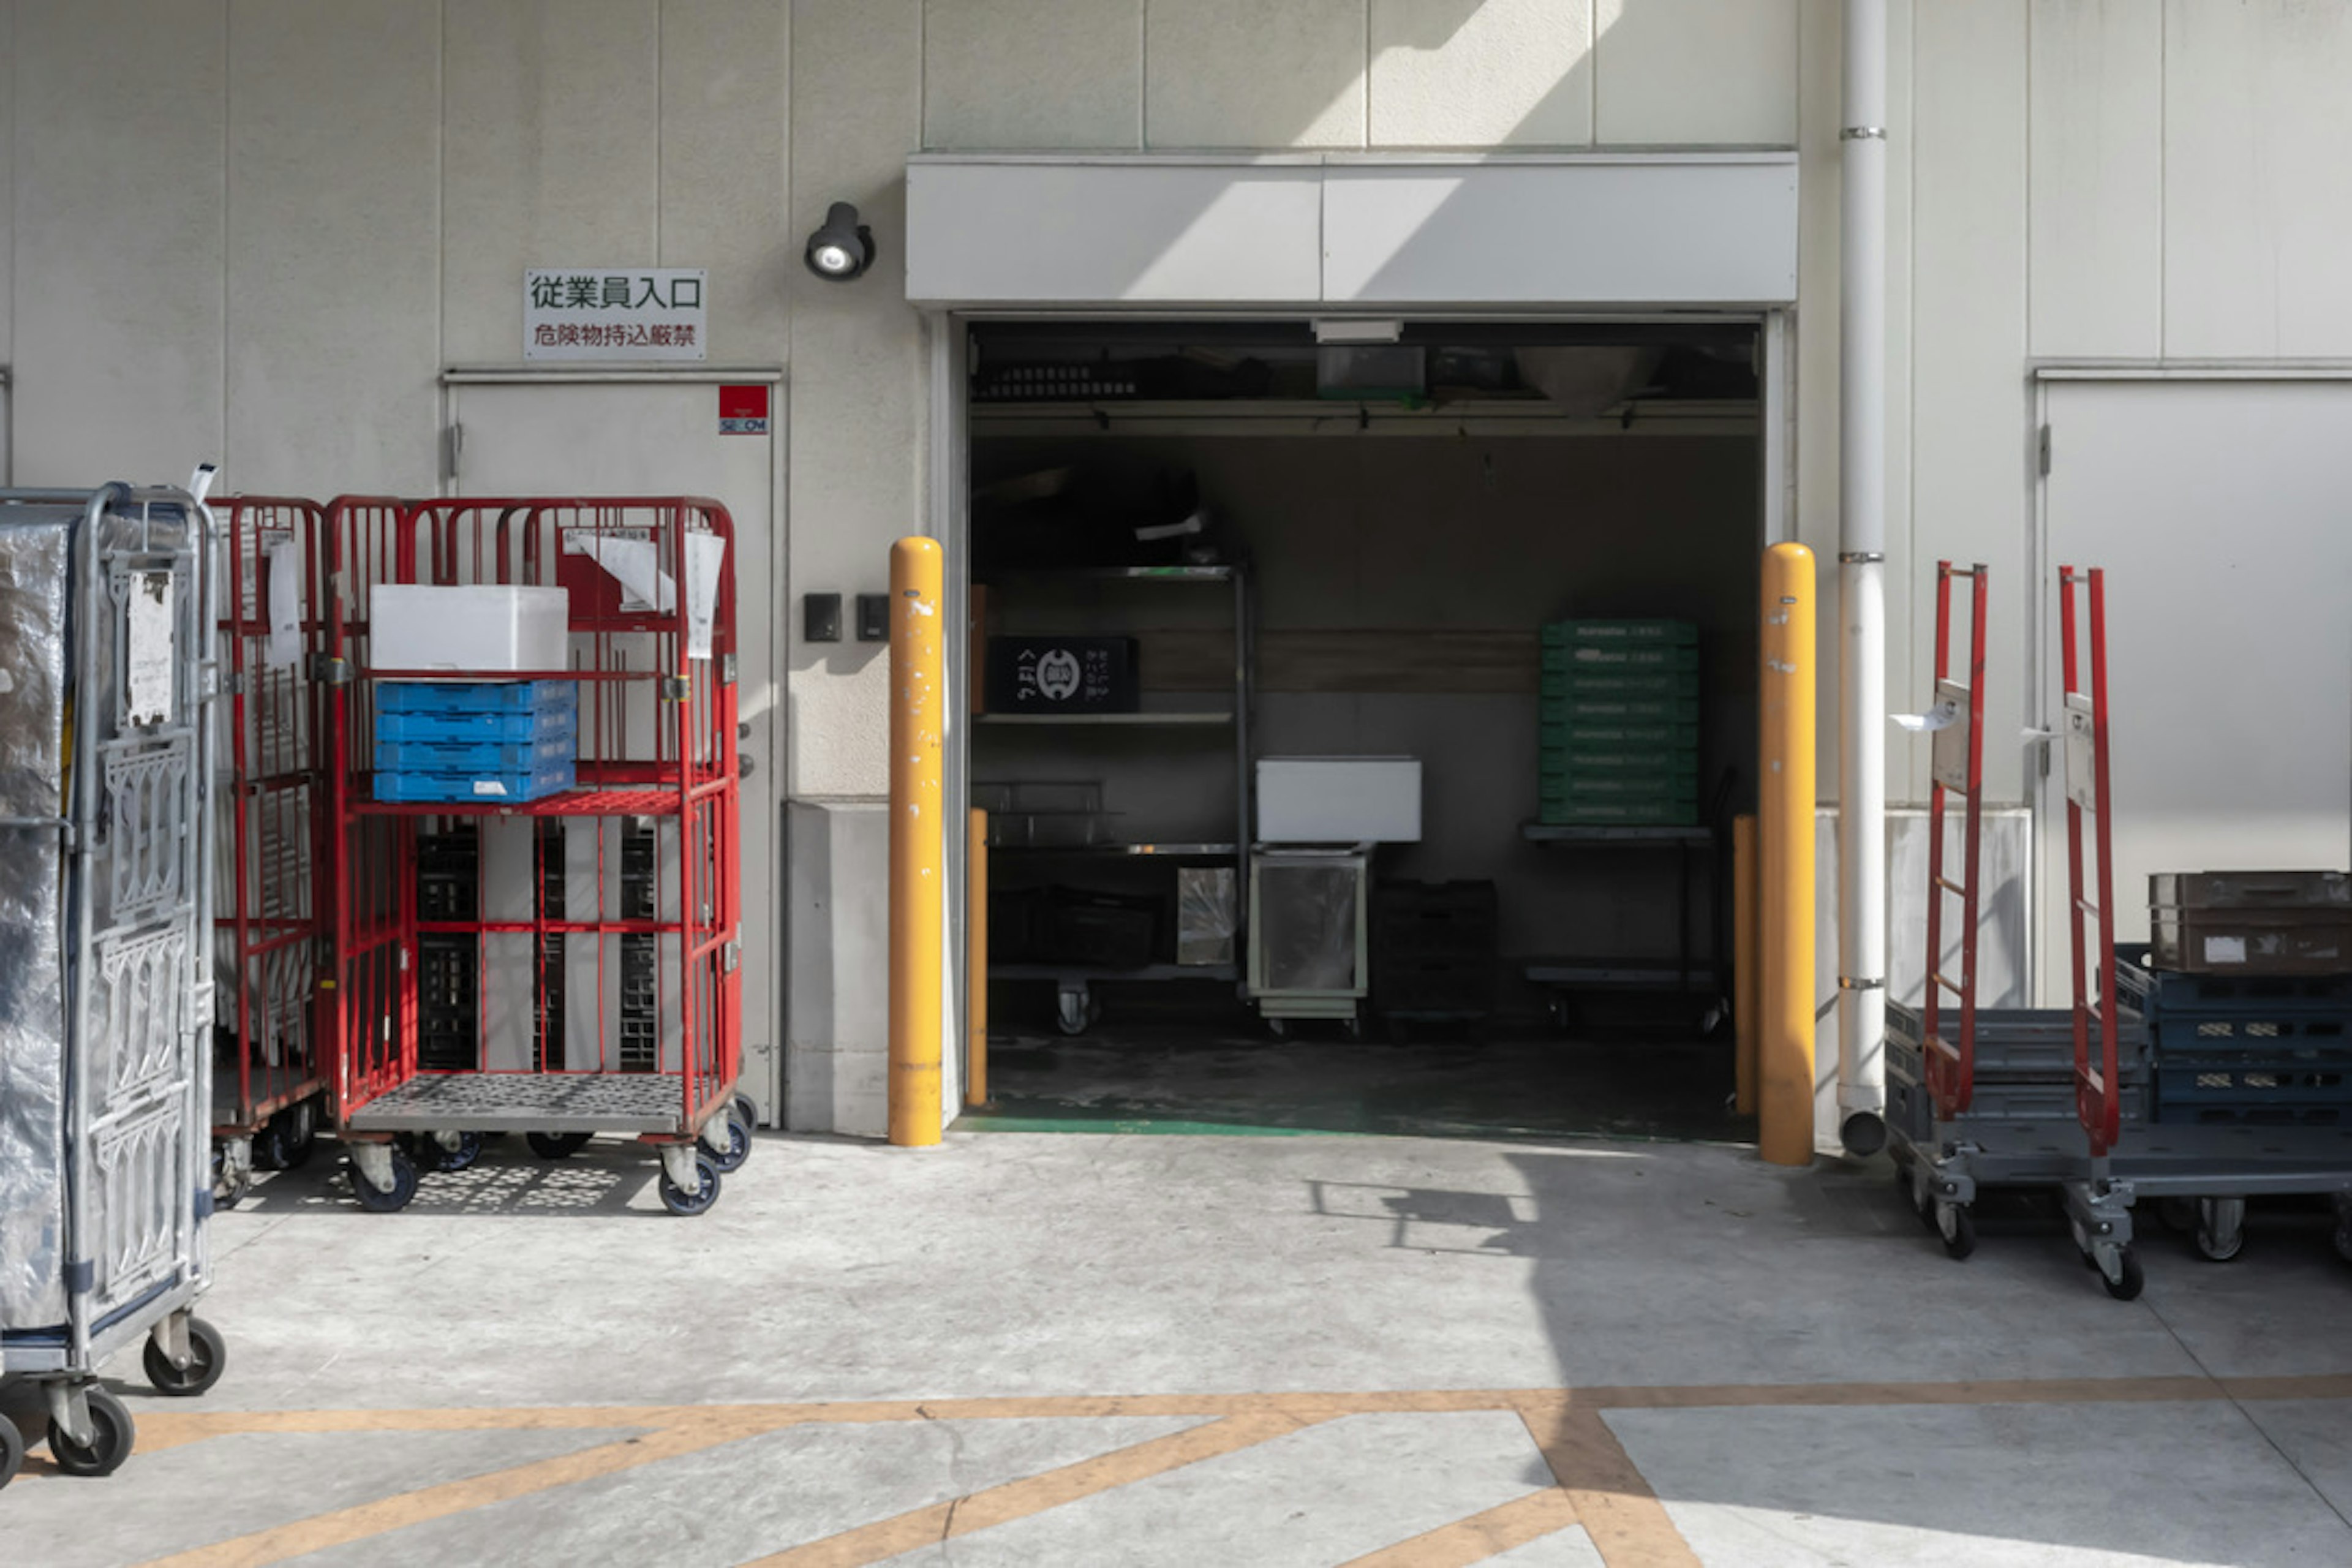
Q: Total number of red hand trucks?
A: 2